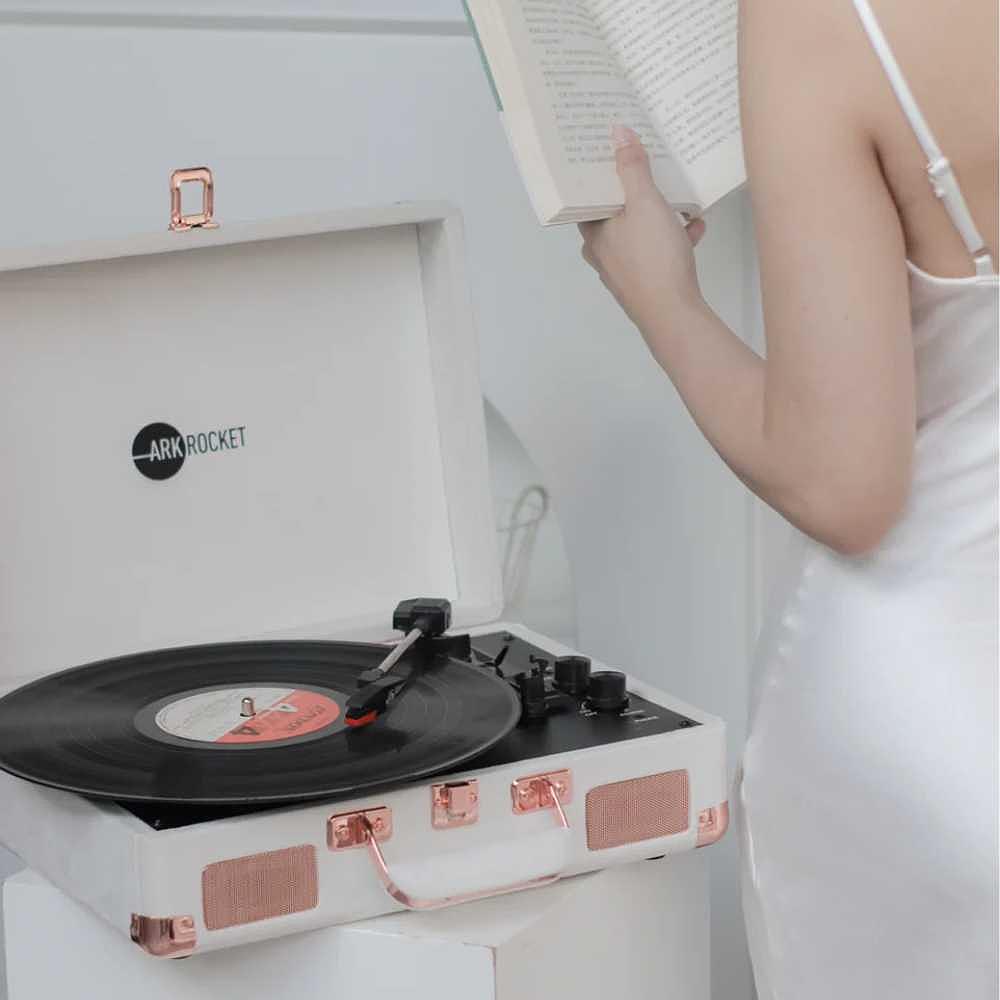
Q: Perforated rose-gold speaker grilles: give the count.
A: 2